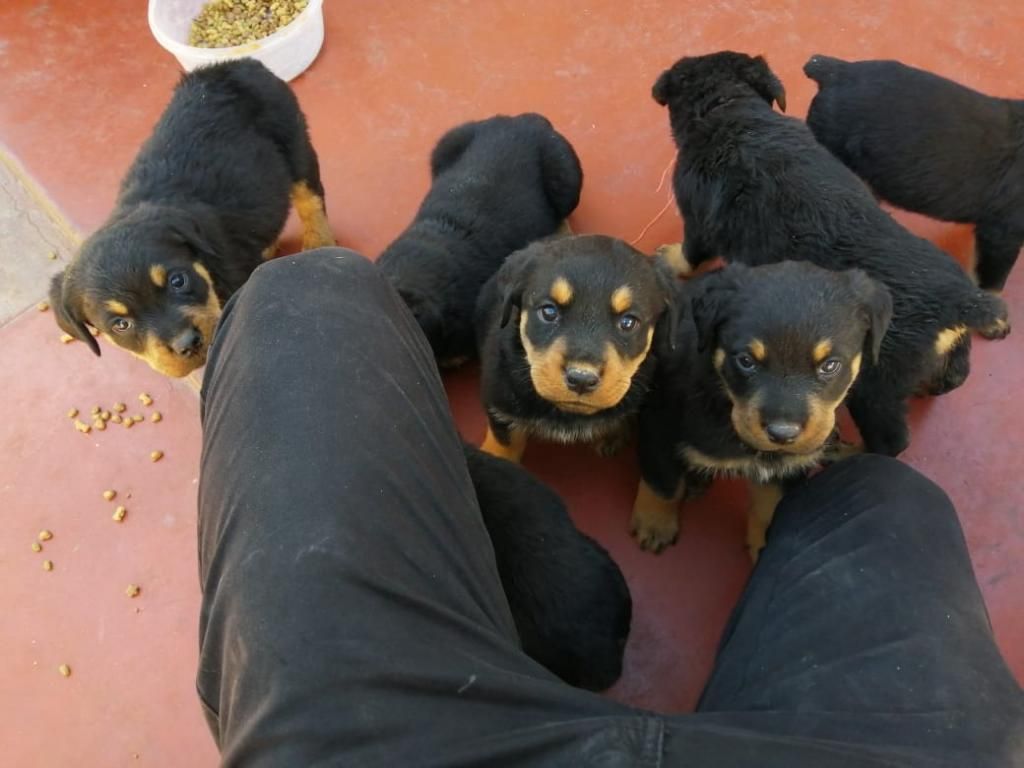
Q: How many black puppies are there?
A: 7